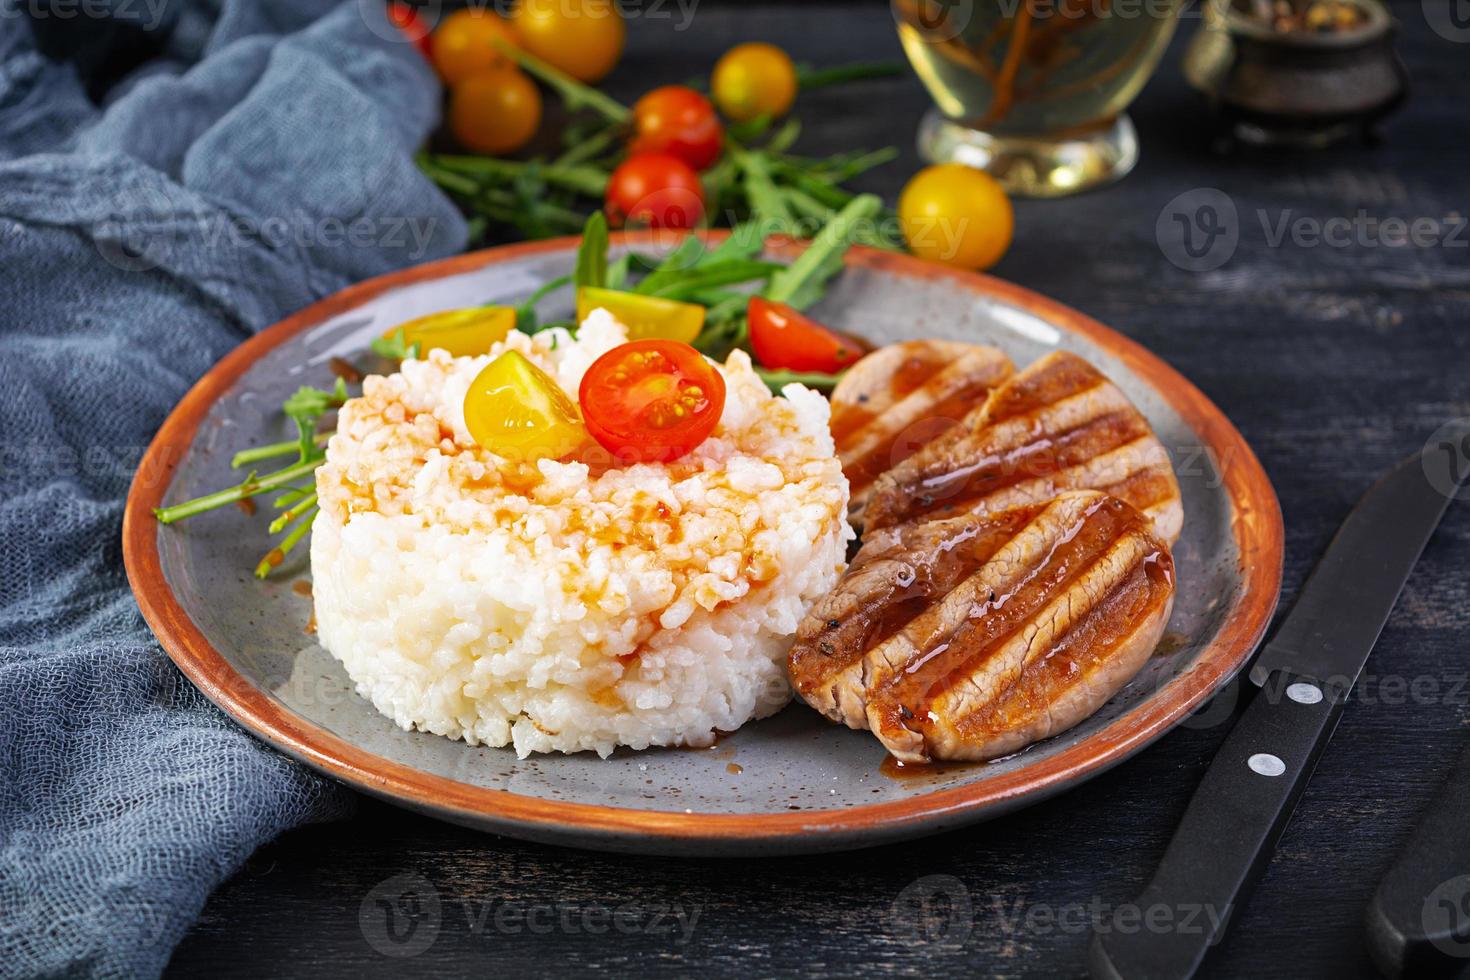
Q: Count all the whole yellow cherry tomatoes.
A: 5